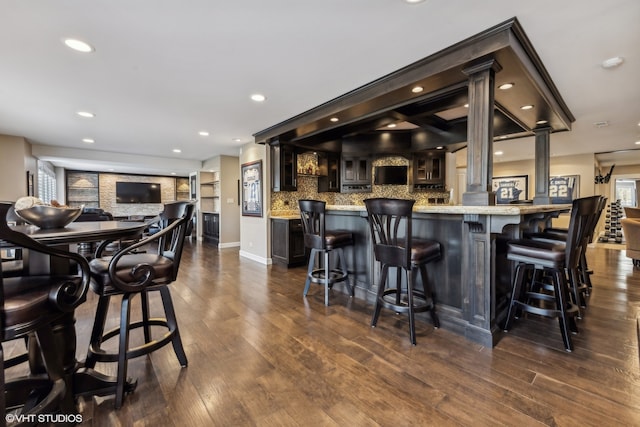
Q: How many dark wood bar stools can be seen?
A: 7